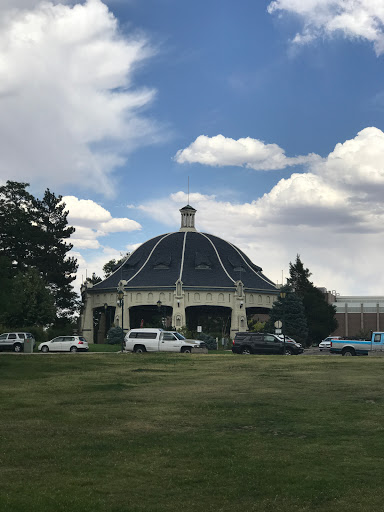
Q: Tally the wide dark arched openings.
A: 4